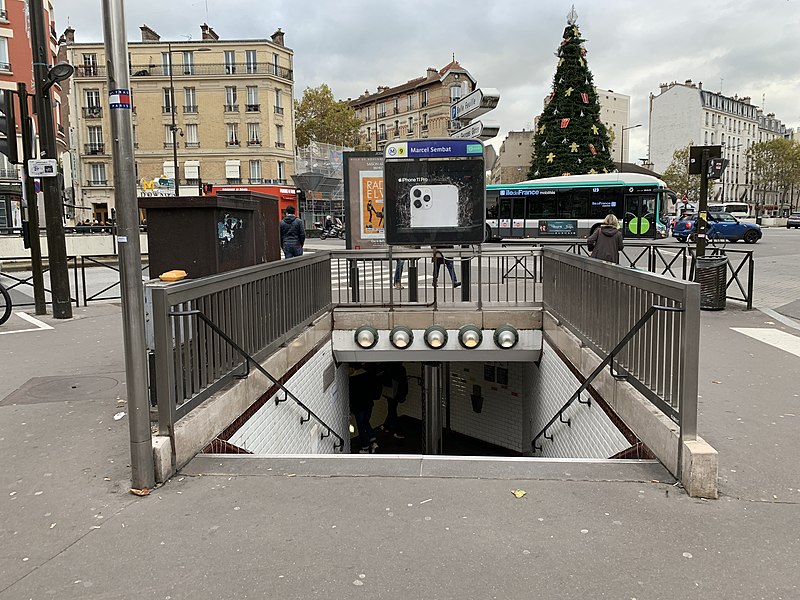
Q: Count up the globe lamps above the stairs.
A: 5